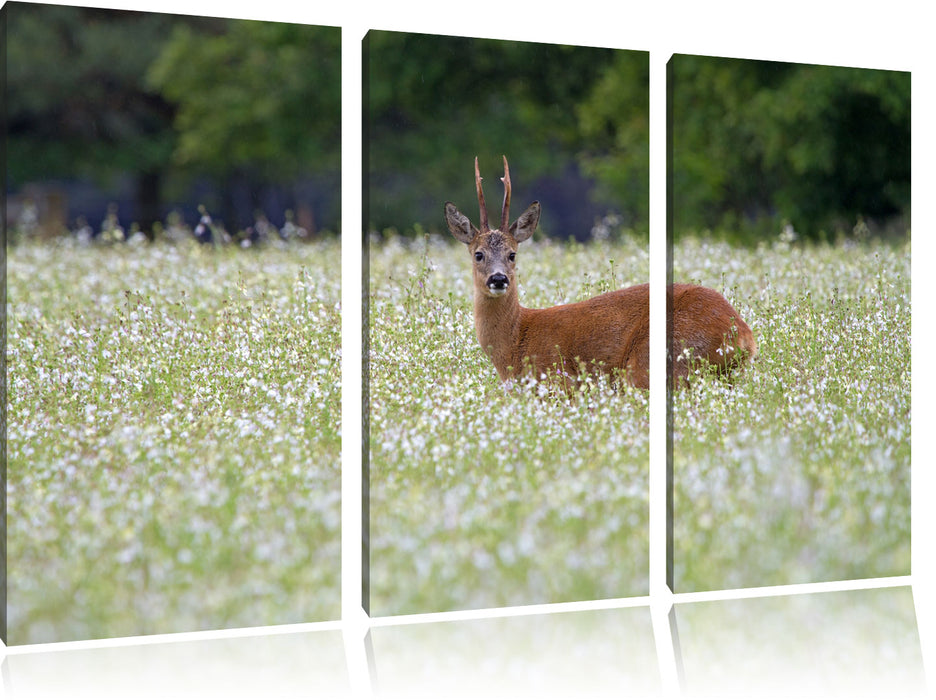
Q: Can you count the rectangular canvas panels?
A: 3